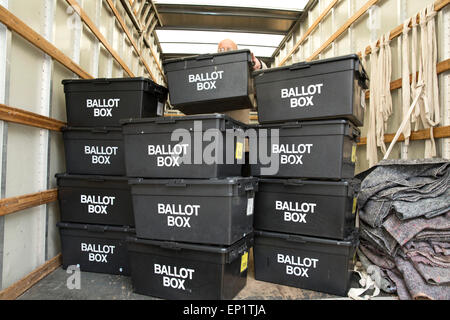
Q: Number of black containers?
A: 12